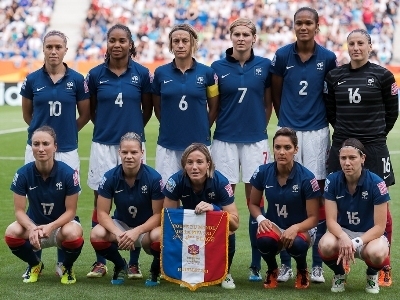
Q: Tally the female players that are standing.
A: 6